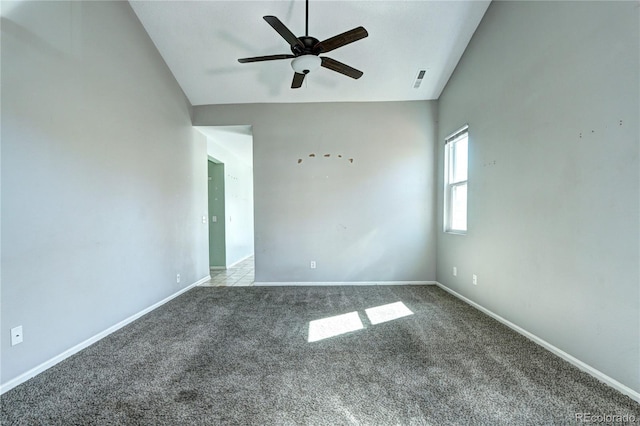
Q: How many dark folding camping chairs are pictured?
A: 0